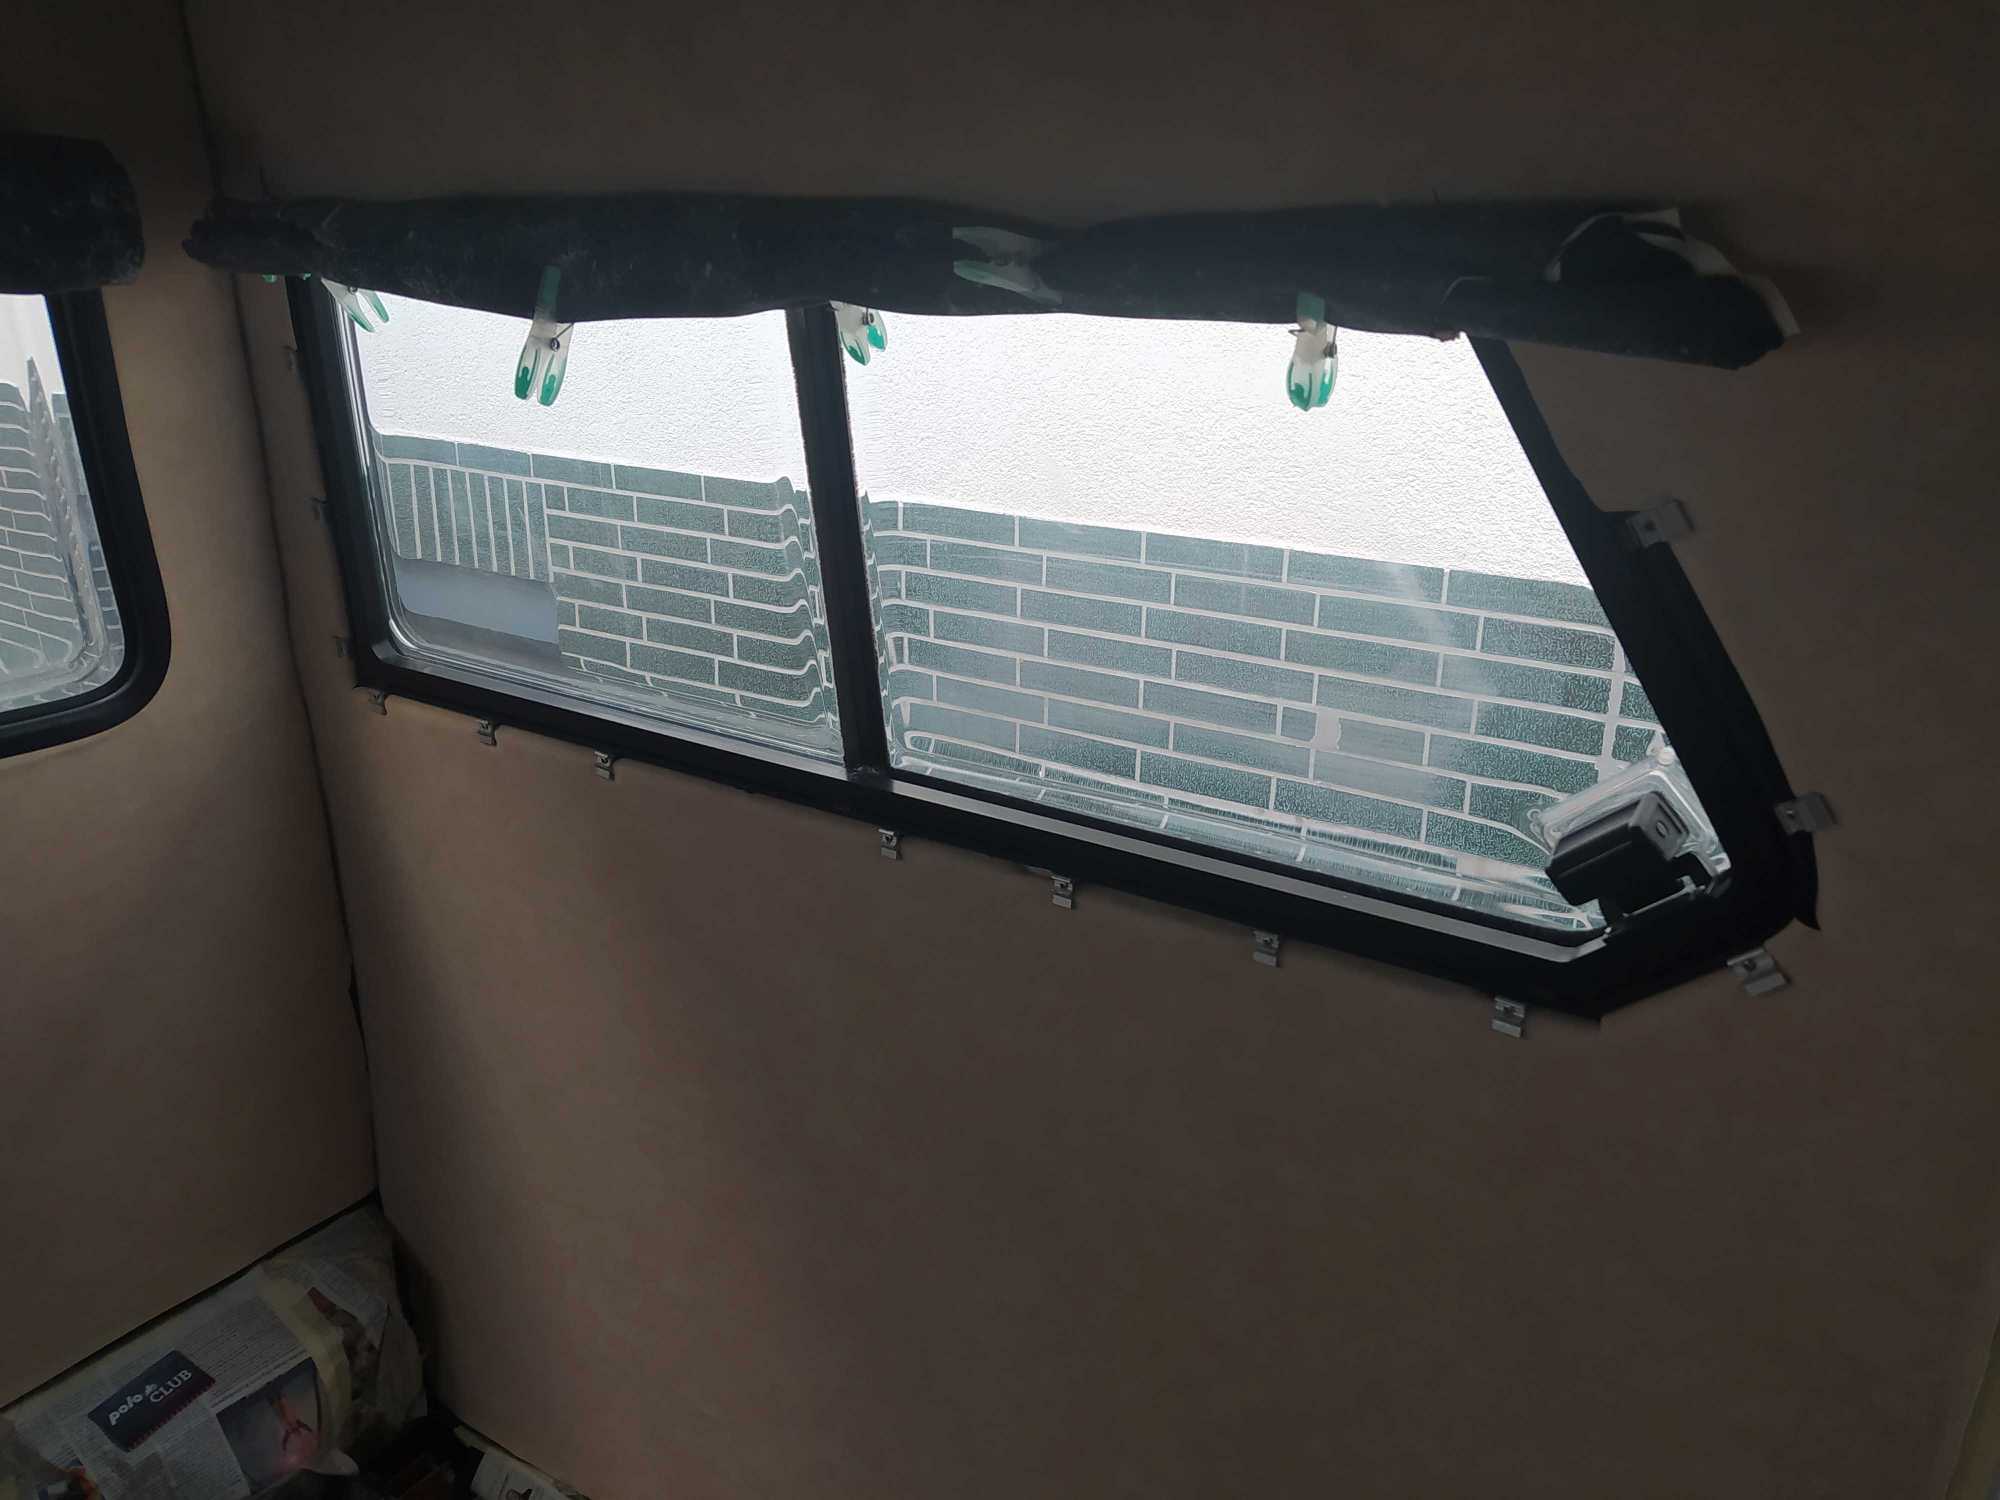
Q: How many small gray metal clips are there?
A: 13